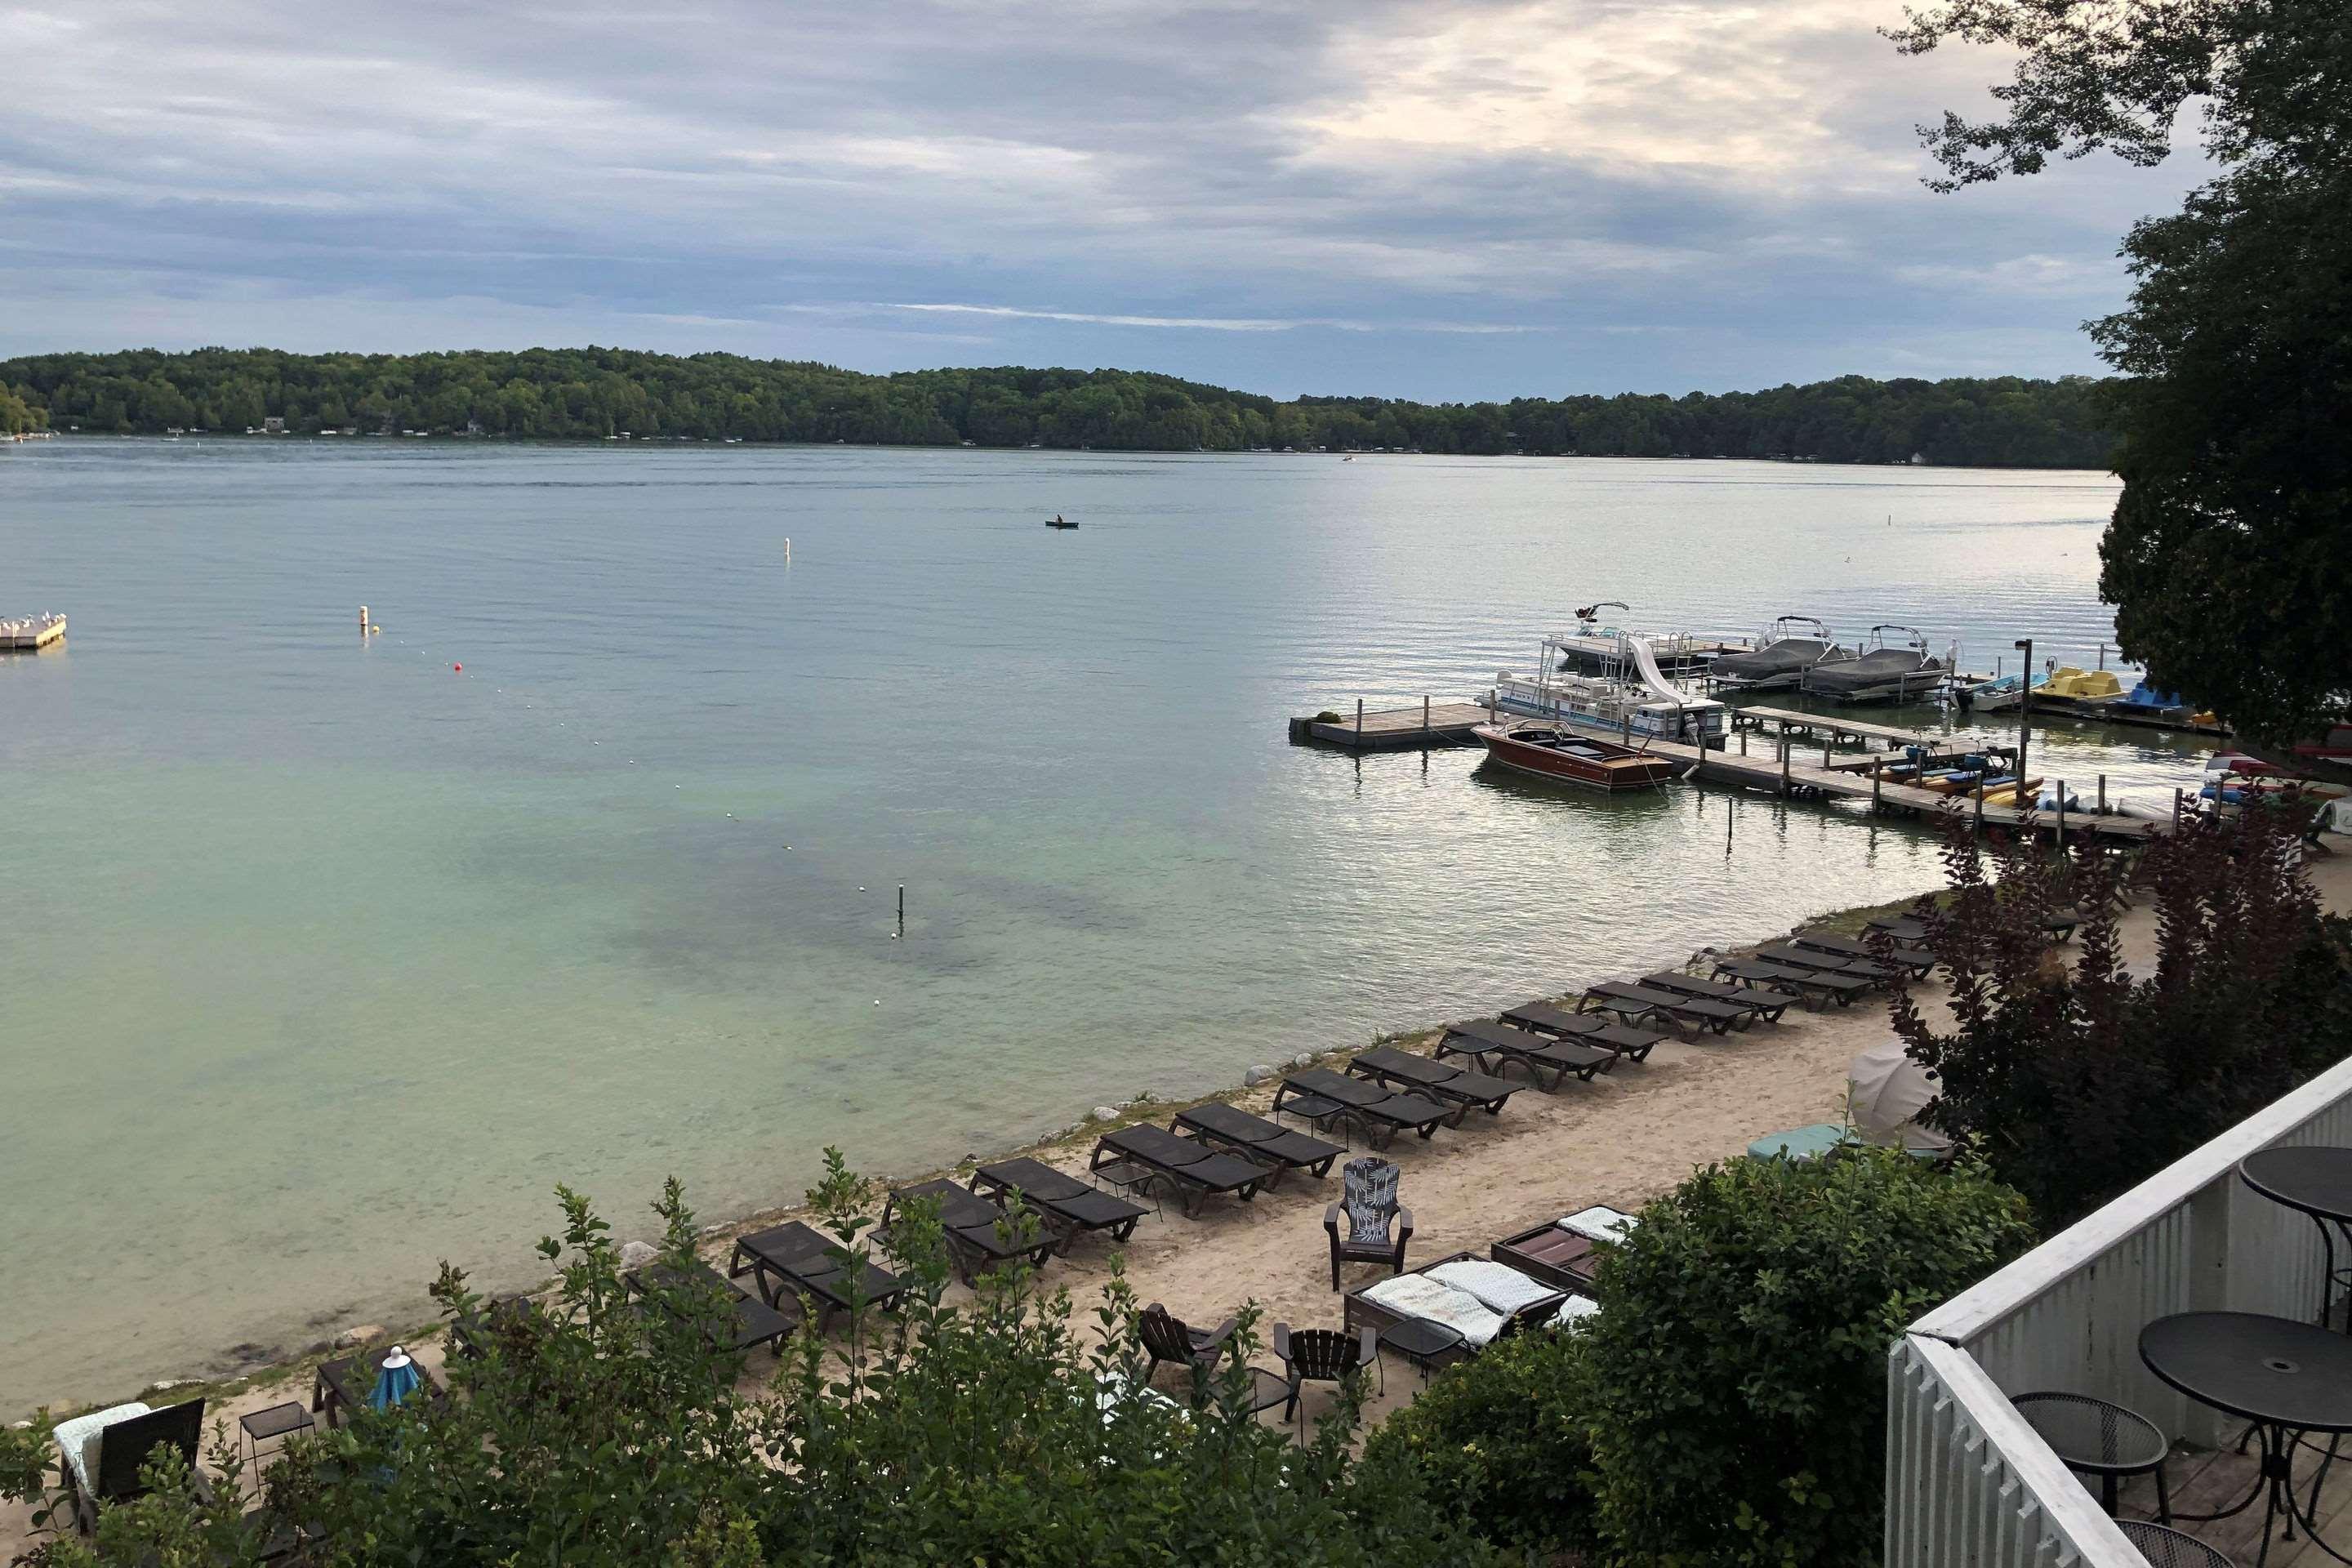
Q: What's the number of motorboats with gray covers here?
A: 2